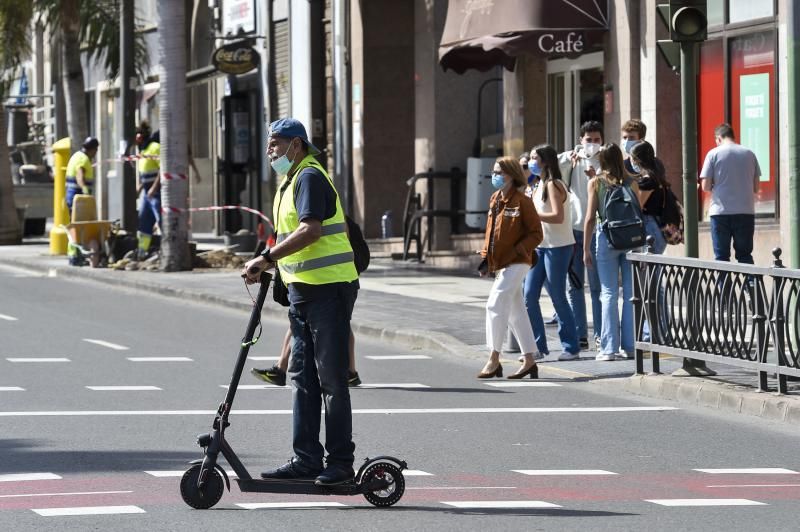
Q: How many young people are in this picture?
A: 5